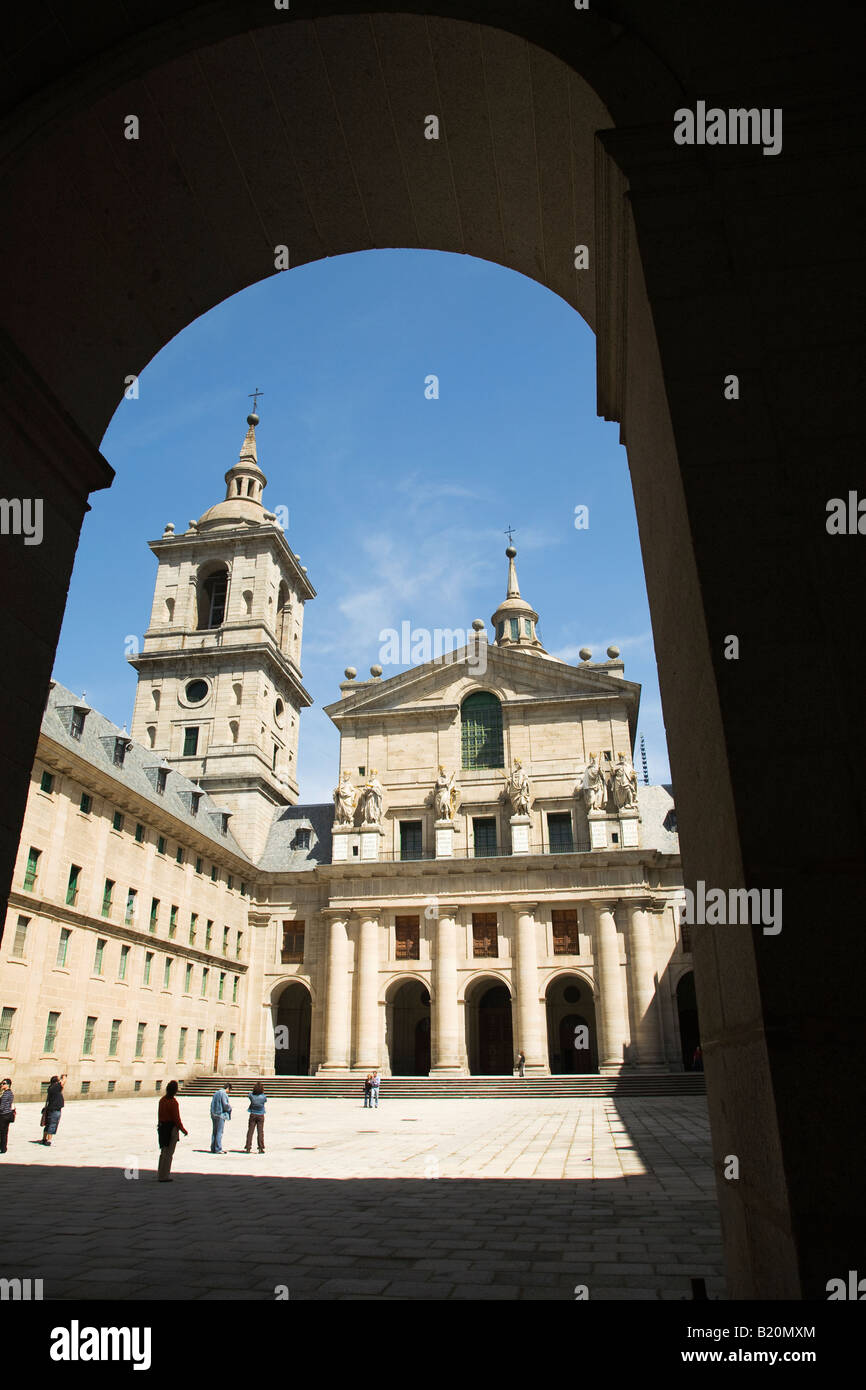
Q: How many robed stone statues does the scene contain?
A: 6